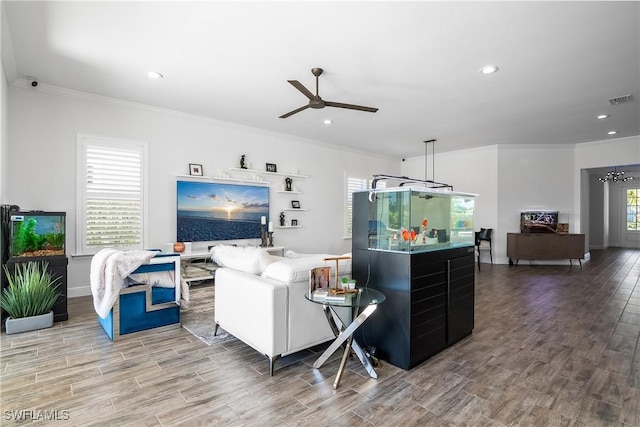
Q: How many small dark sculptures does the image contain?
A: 3